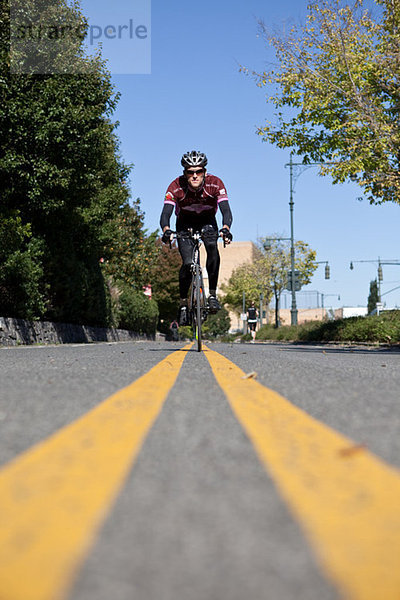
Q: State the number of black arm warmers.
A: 2